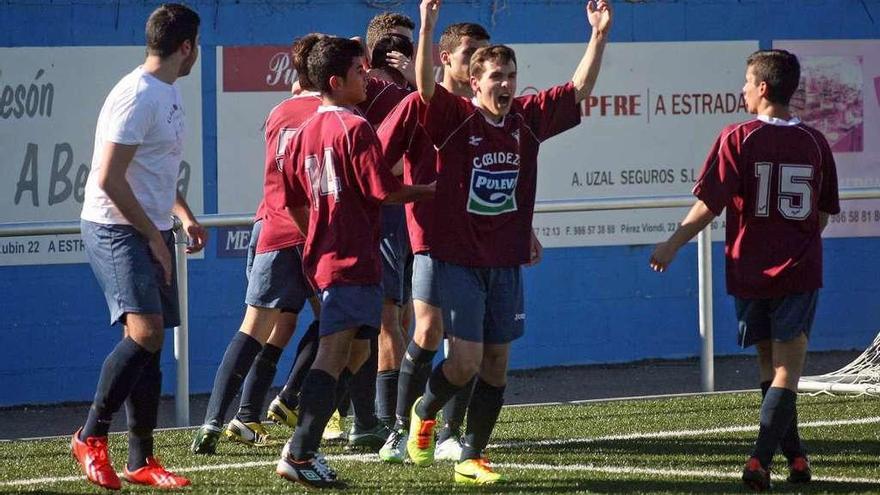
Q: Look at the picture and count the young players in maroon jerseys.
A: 7